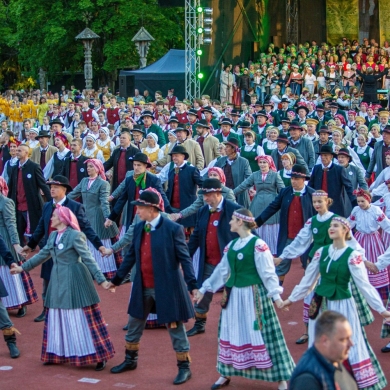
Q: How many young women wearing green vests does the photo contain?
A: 3